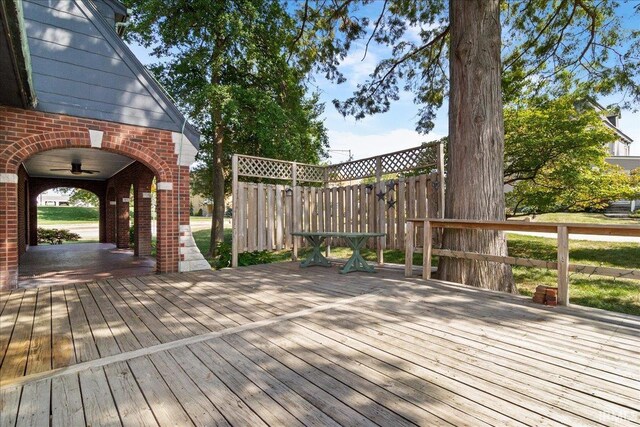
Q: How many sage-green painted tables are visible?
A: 1